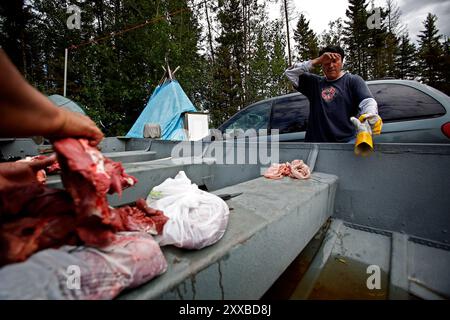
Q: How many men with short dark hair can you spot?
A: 1